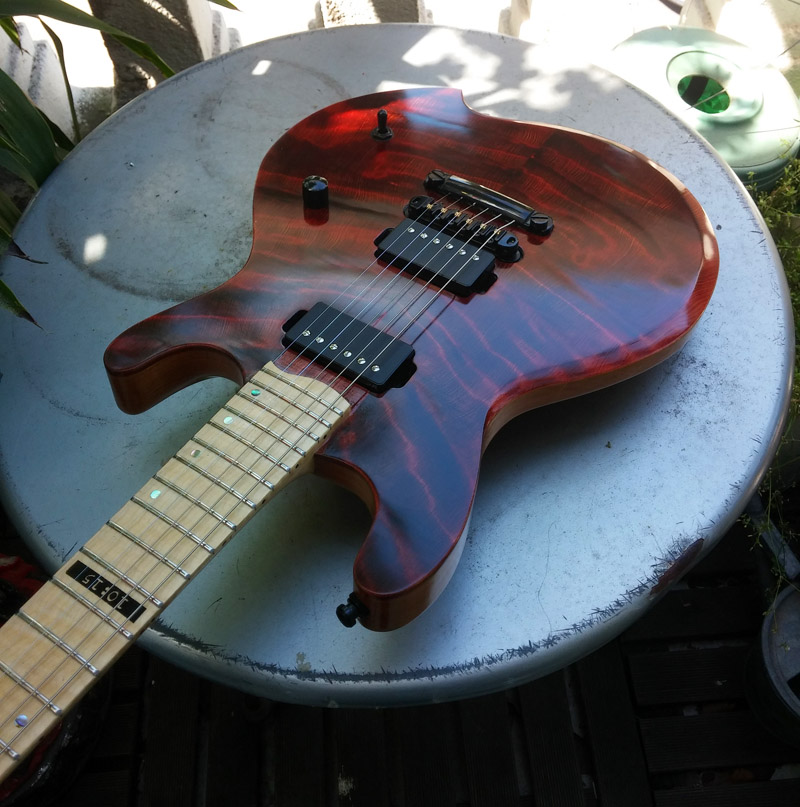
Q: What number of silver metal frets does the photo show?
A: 15